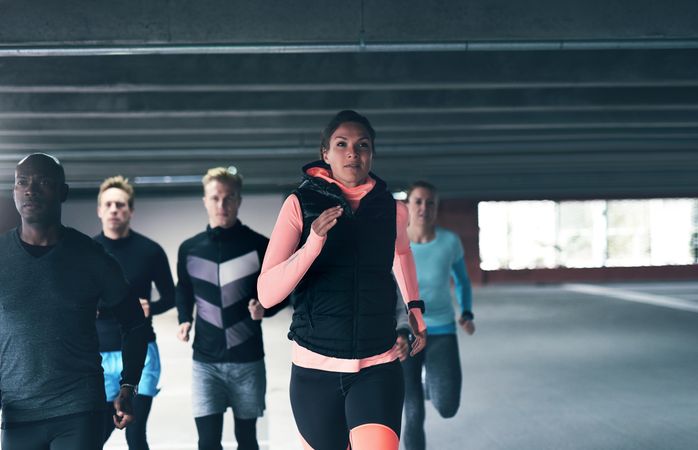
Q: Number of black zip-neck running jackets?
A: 1